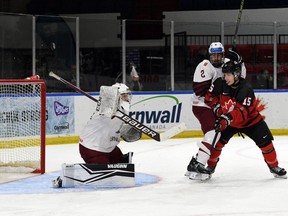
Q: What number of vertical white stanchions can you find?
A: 6